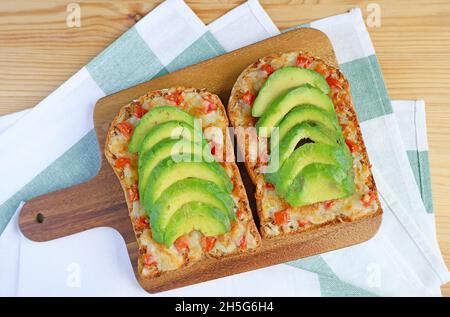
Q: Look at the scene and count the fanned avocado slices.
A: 12